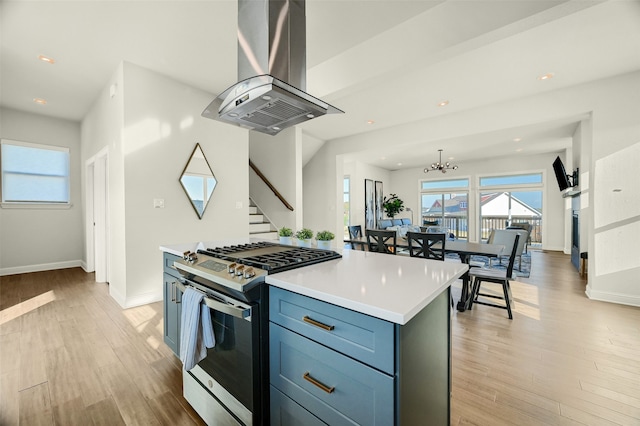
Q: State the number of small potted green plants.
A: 3